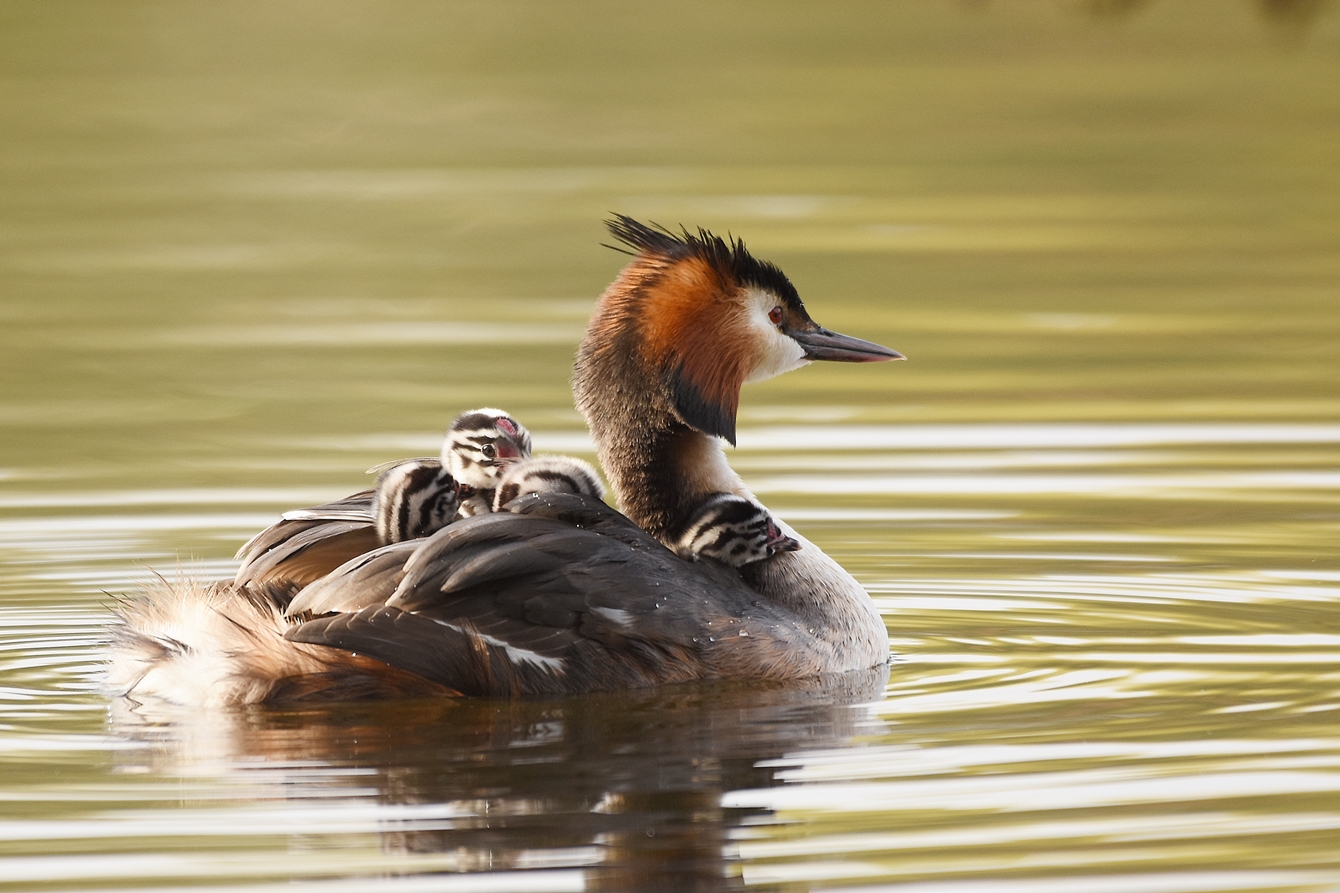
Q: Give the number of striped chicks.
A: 4